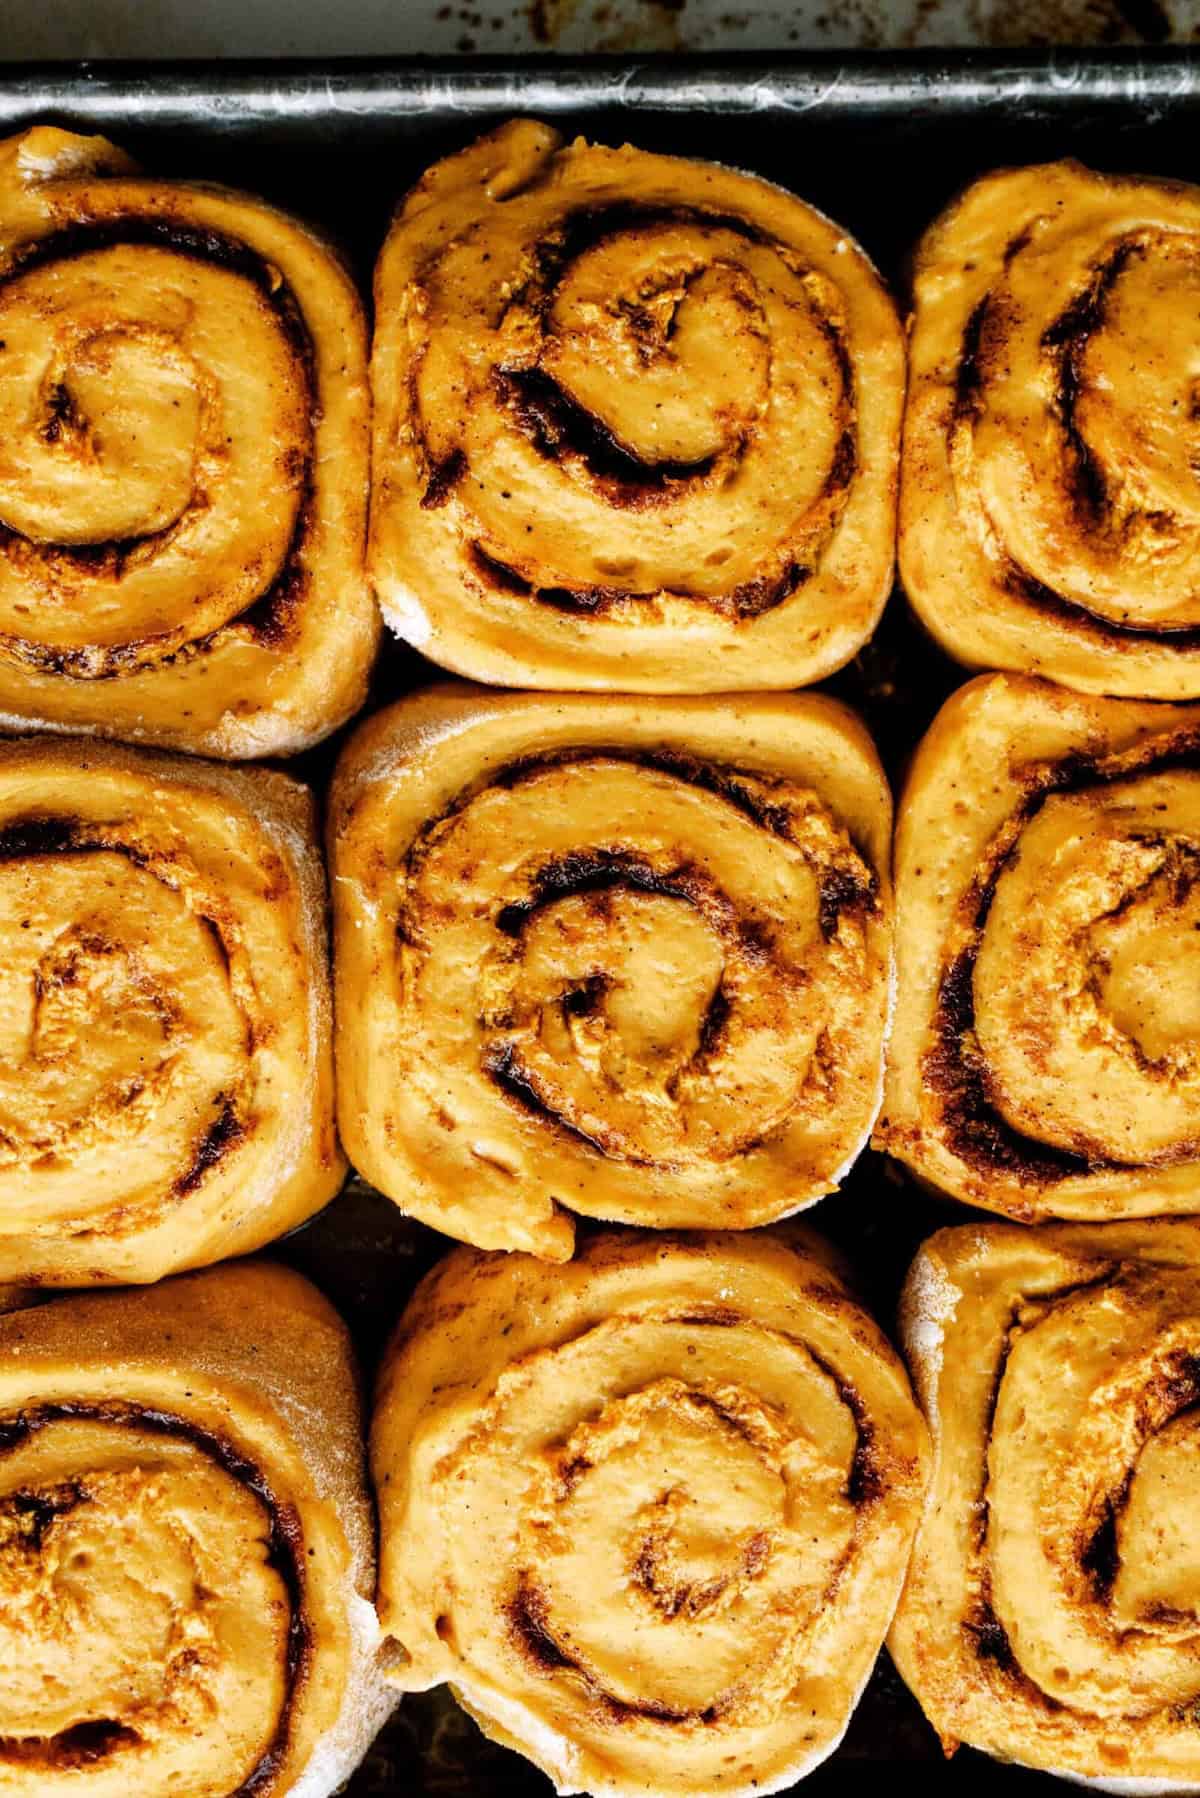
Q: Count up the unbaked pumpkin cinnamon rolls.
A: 9